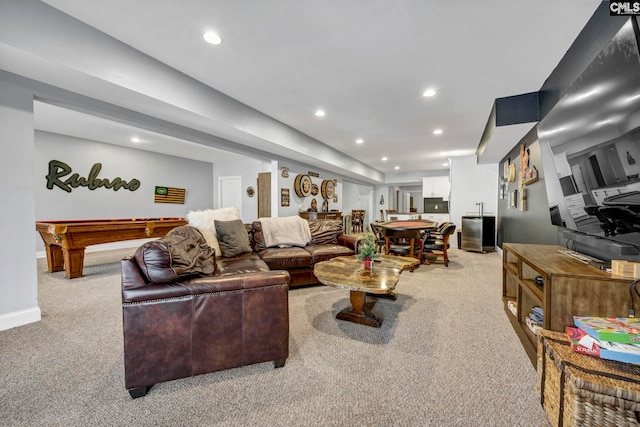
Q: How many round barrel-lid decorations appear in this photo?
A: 2